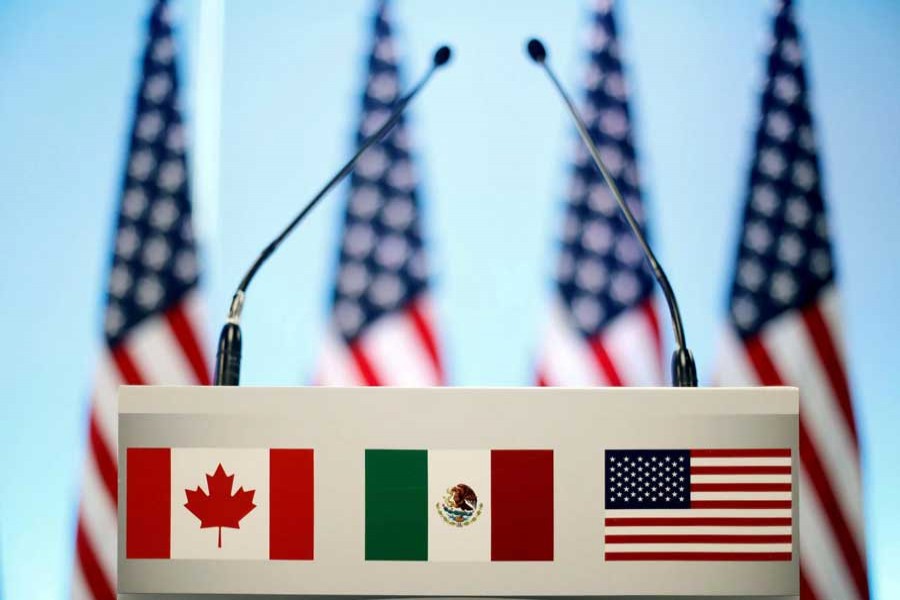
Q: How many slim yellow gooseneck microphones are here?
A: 0